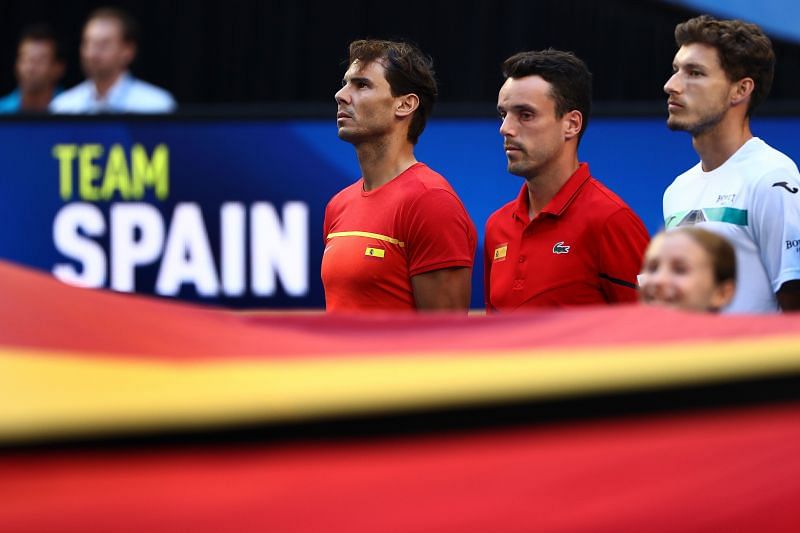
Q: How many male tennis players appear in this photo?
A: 3